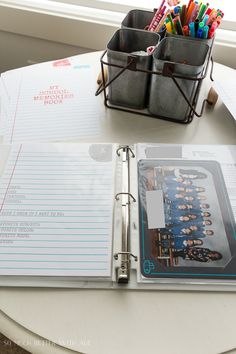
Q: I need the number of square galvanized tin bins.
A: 4